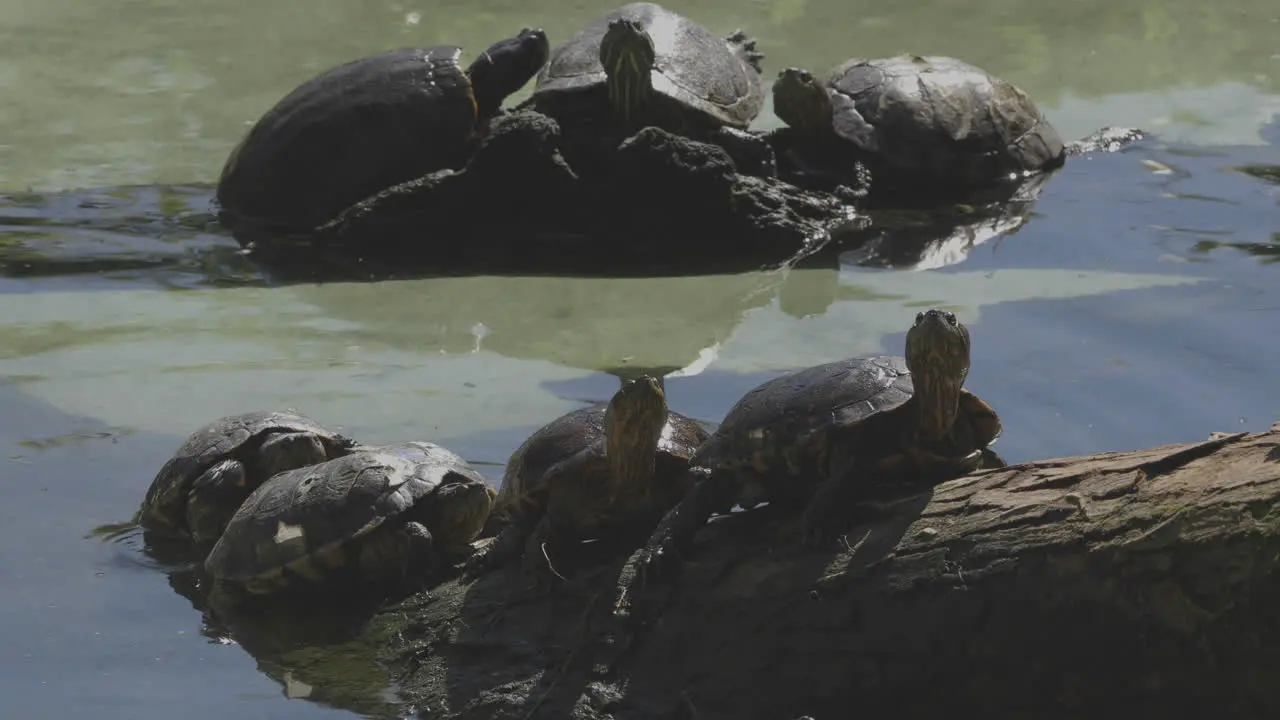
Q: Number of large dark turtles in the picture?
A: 7